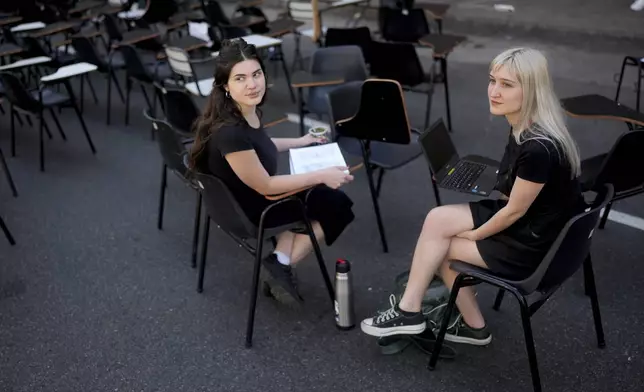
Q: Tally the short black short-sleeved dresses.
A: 1